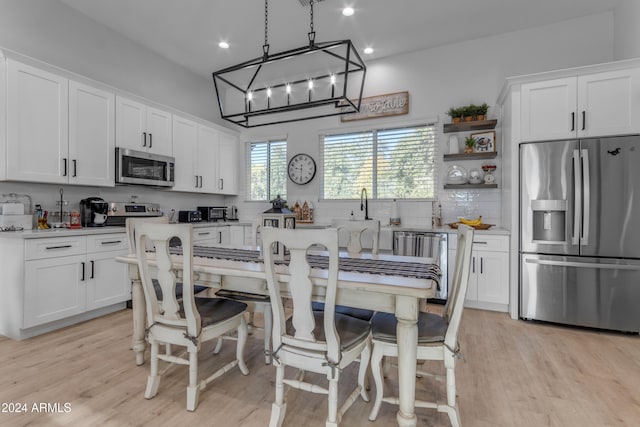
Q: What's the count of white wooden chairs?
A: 6